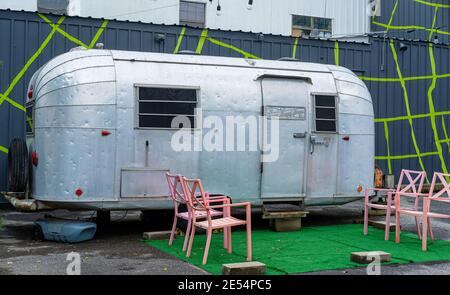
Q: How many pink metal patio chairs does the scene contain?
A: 4